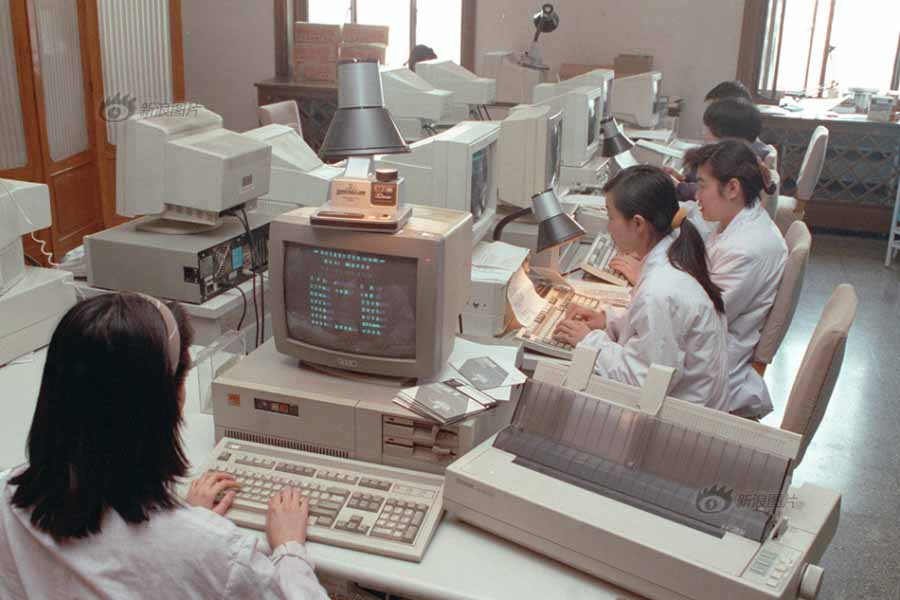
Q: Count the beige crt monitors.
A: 12